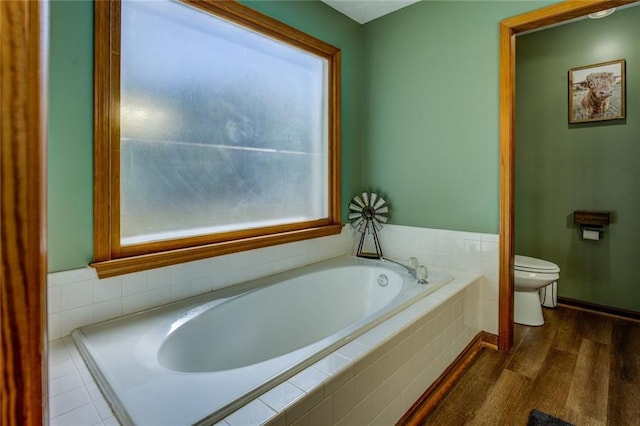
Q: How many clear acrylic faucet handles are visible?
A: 2